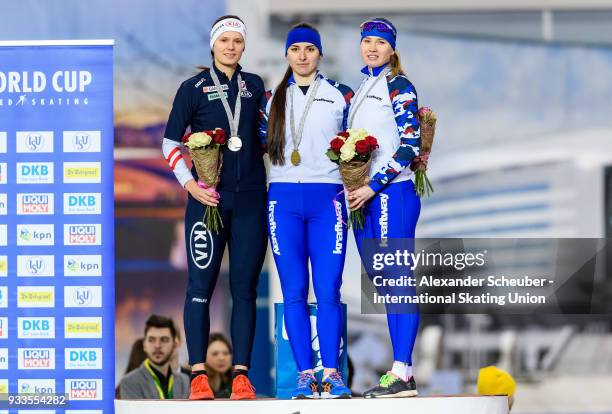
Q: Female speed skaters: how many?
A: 3